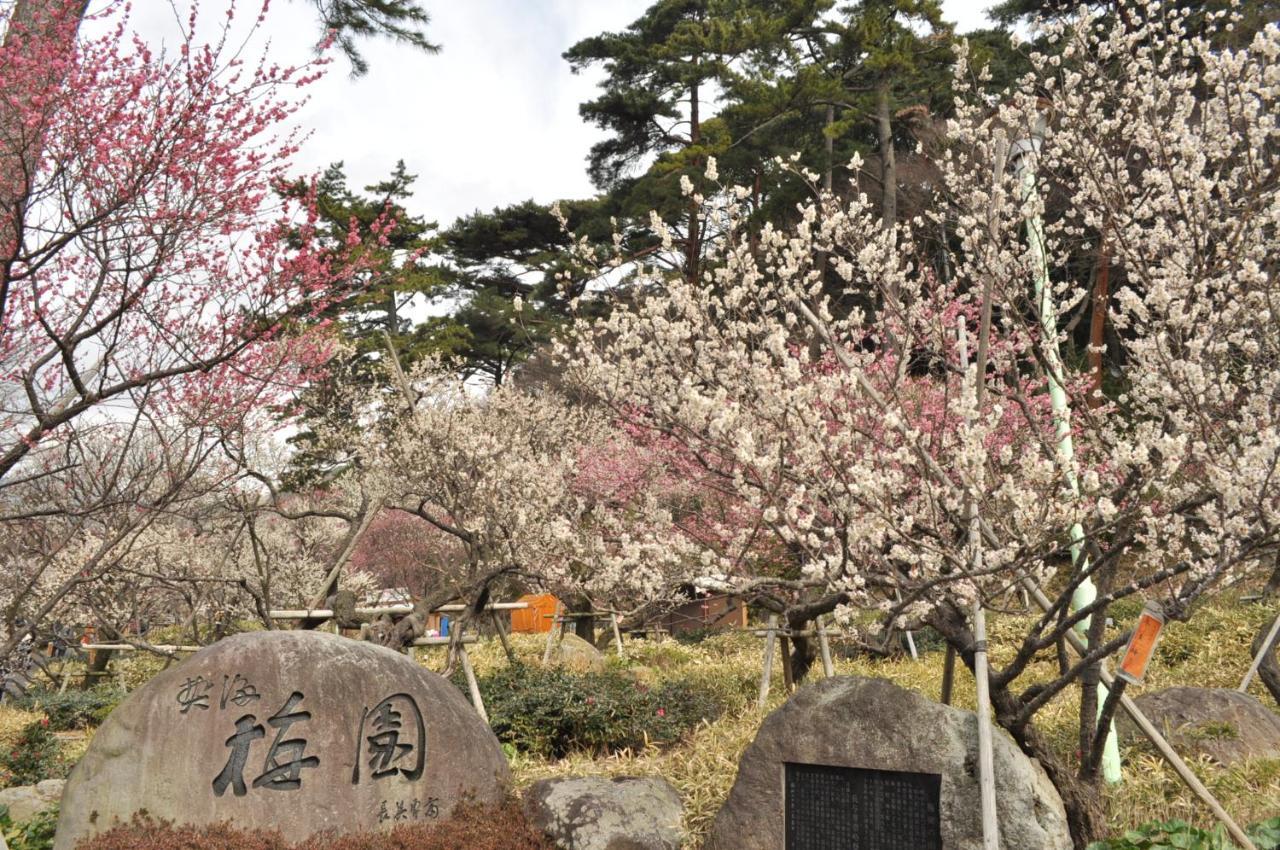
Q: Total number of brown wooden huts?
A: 1